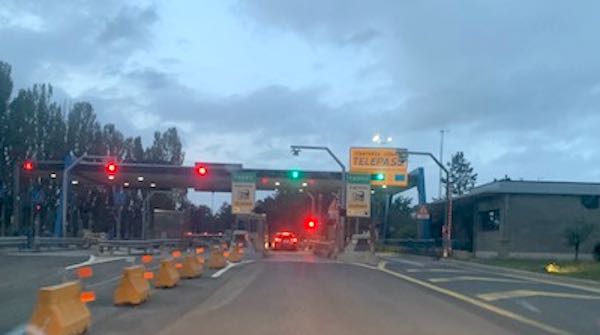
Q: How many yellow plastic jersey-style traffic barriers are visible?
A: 6